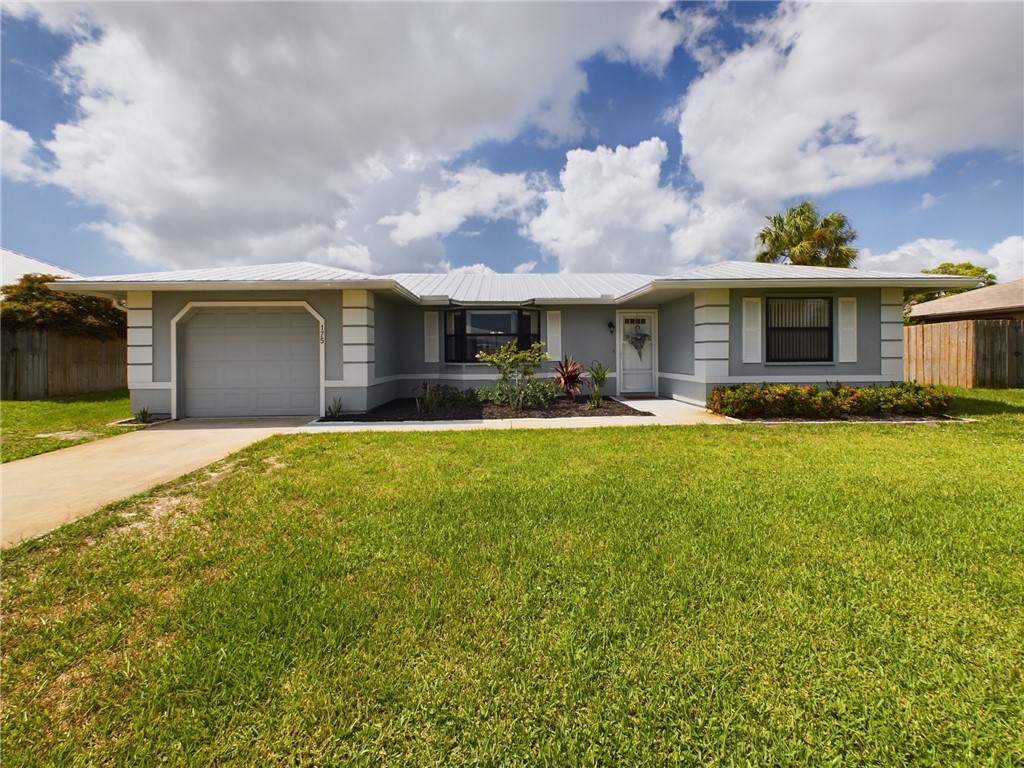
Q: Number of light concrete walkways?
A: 1